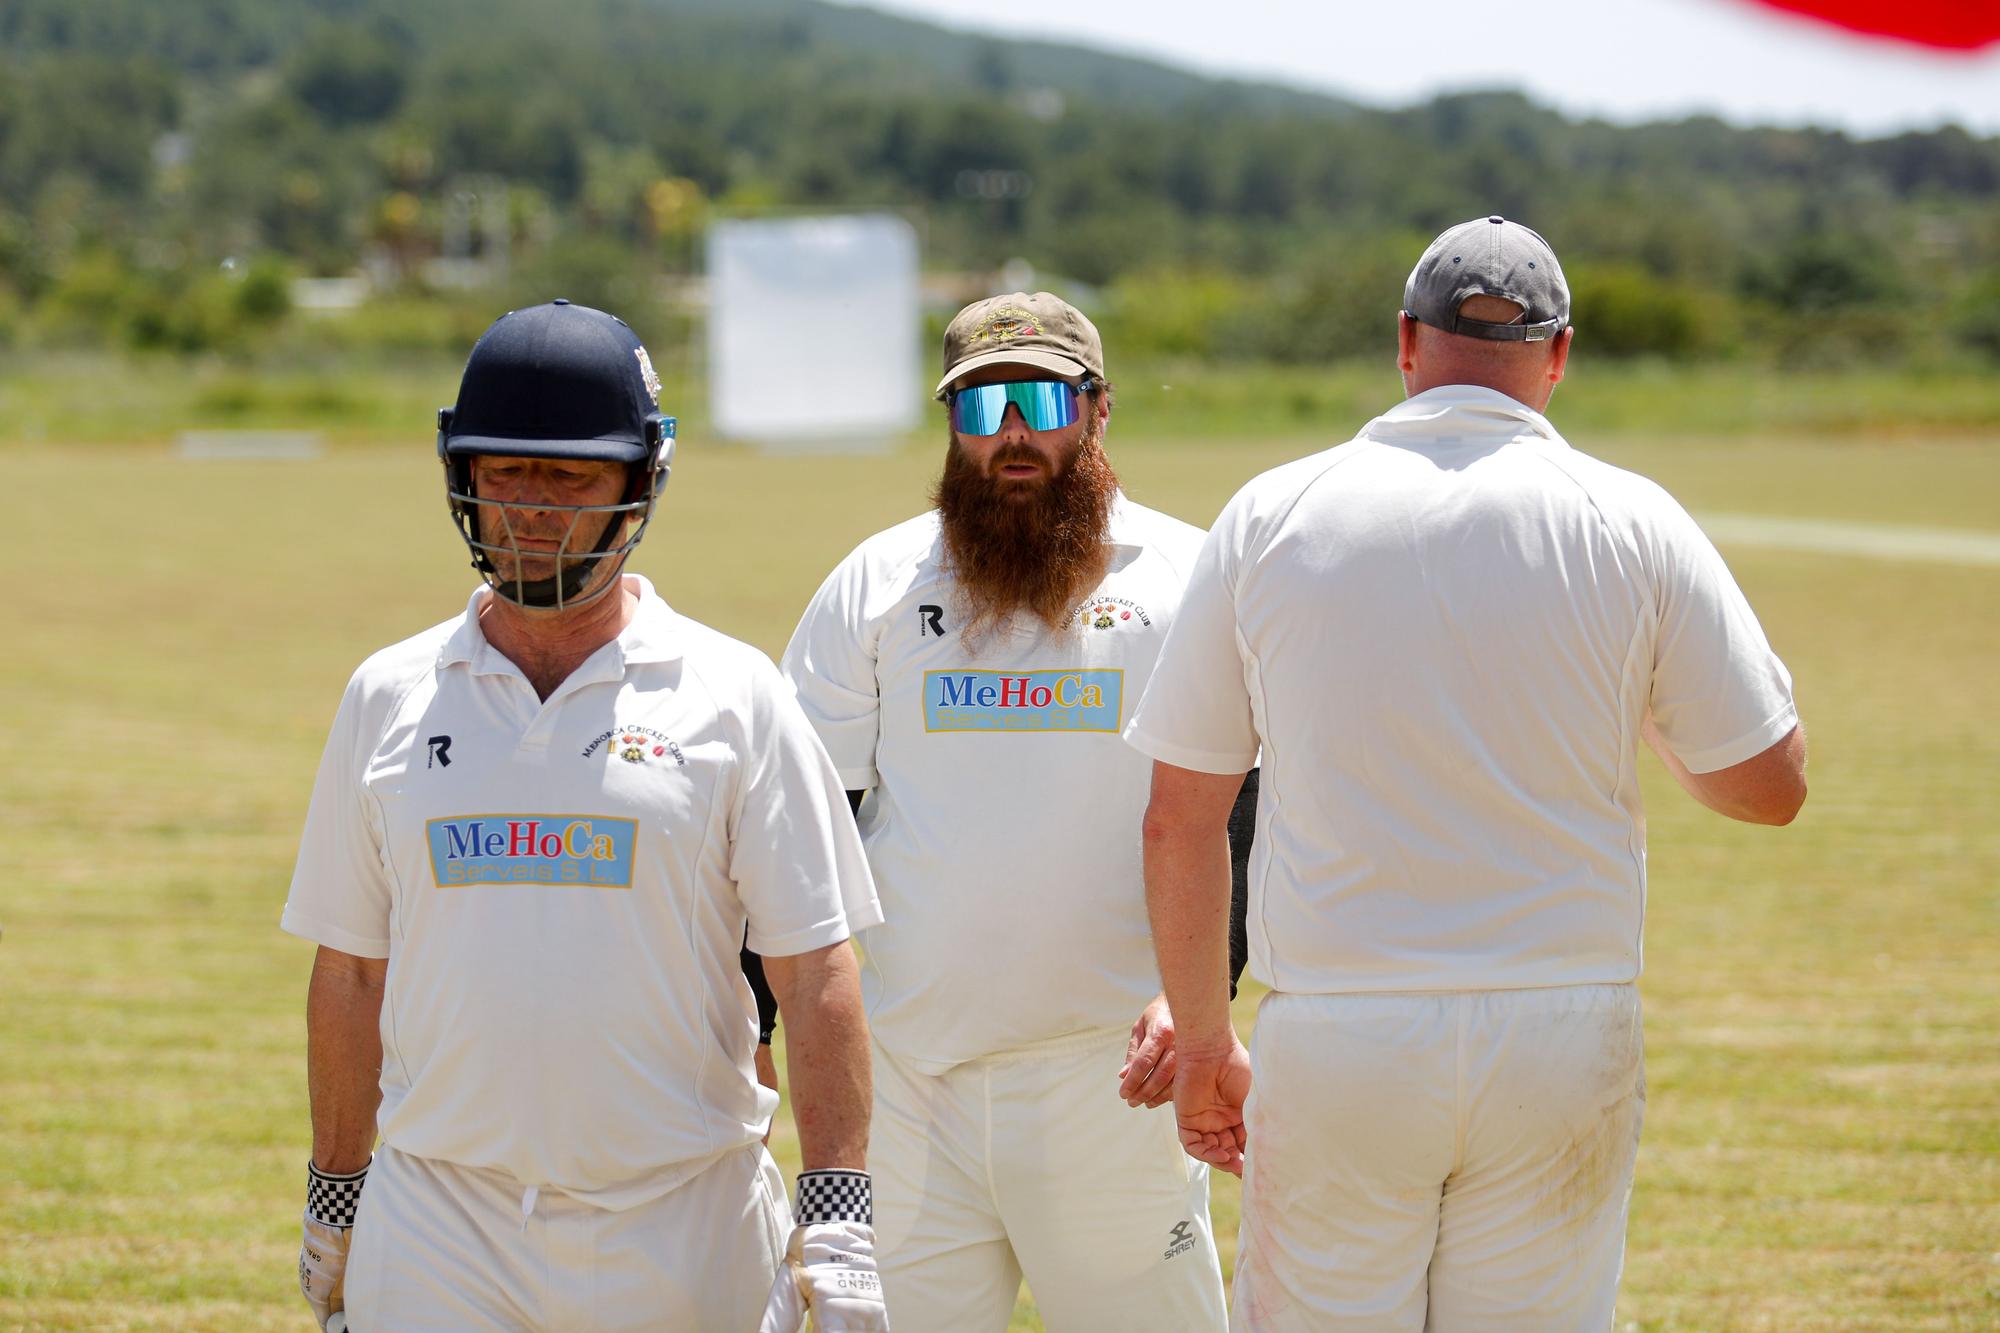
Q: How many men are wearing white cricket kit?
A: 3